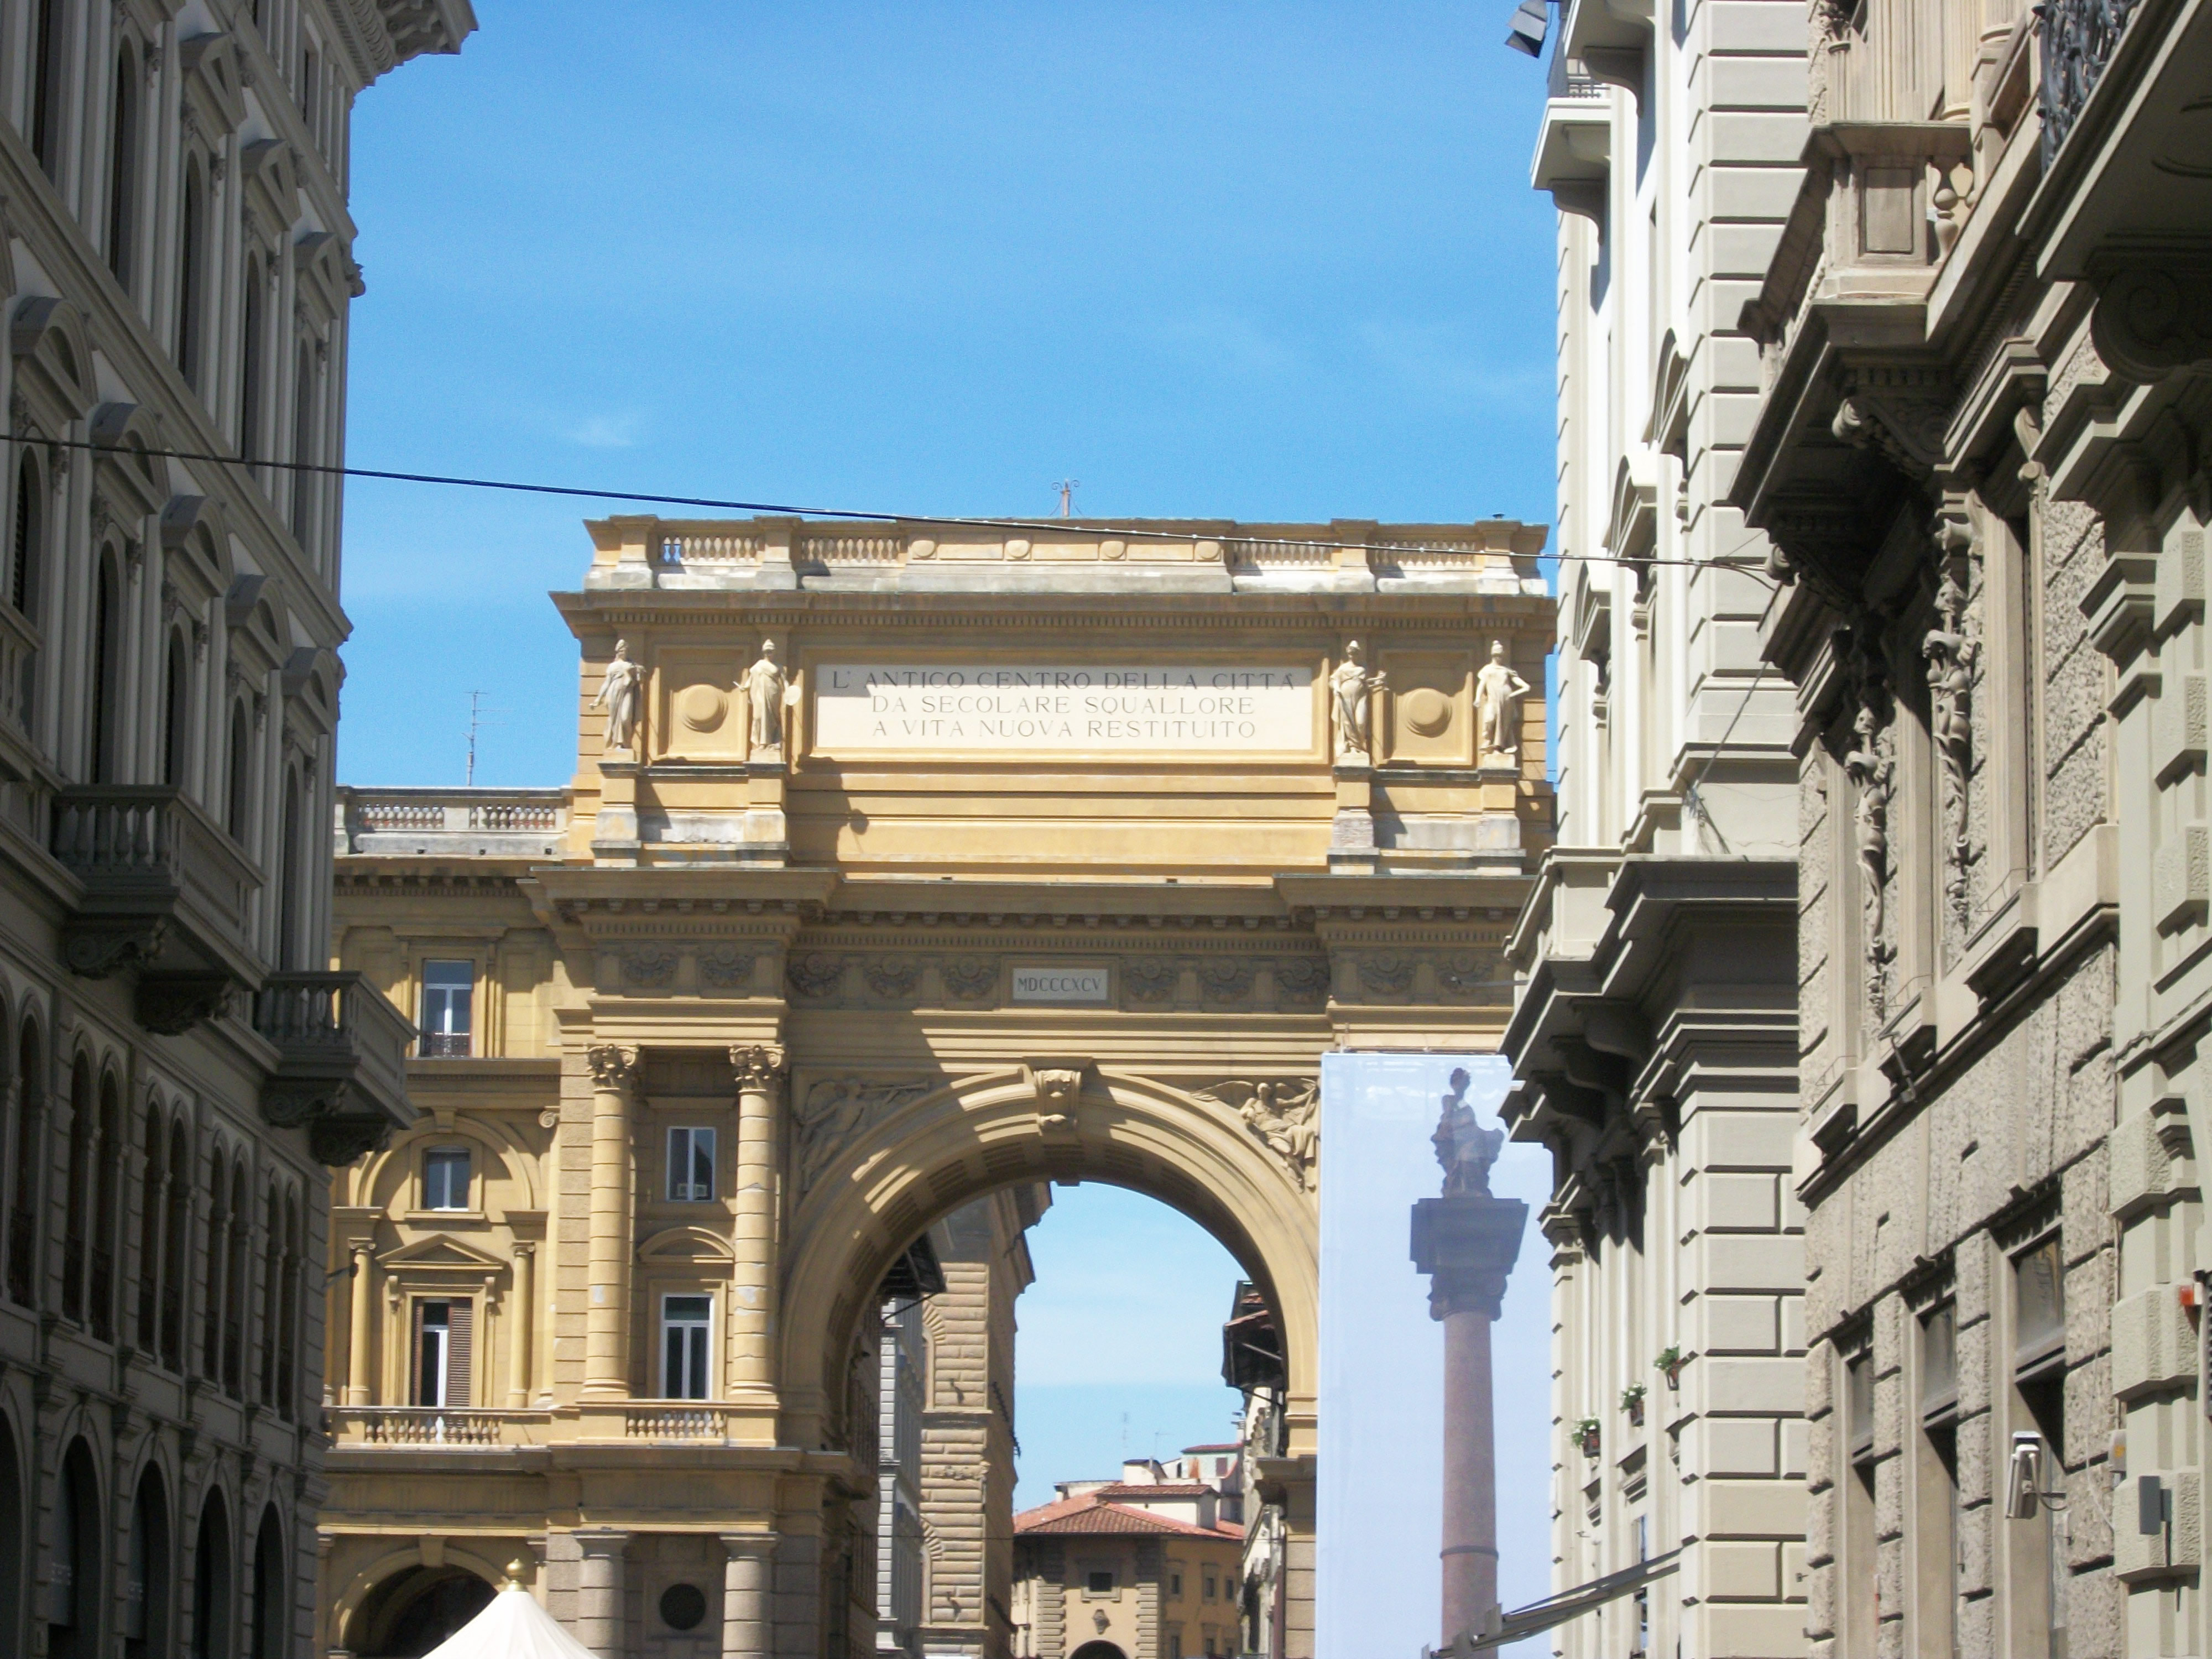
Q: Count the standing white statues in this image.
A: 4